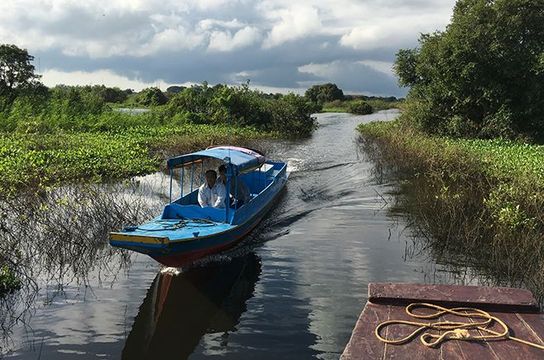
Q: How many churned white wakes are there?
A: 1